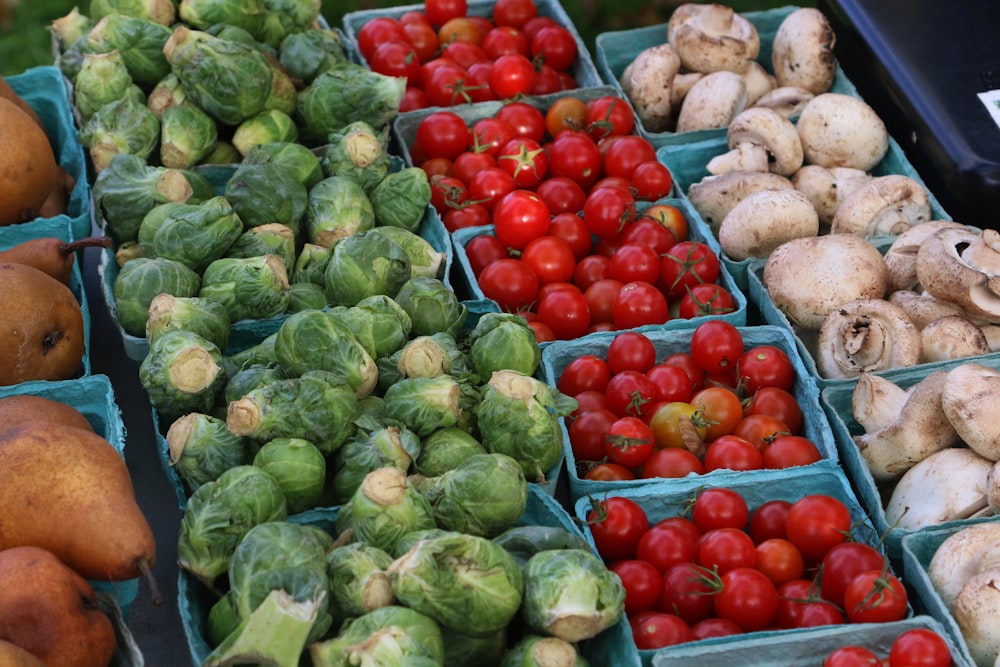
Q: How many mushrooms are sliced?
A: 0